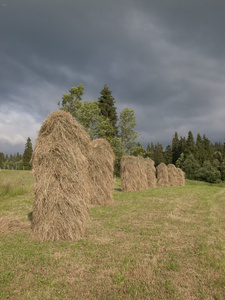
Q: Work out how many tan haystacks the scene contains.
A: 8